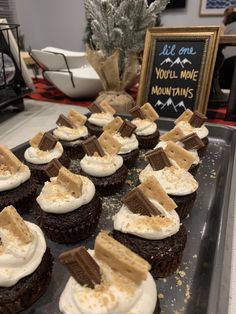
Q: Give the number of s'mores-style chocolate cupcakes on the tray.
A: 14